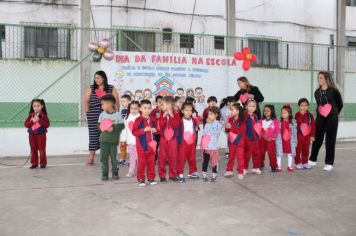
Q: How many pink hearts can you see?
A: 15